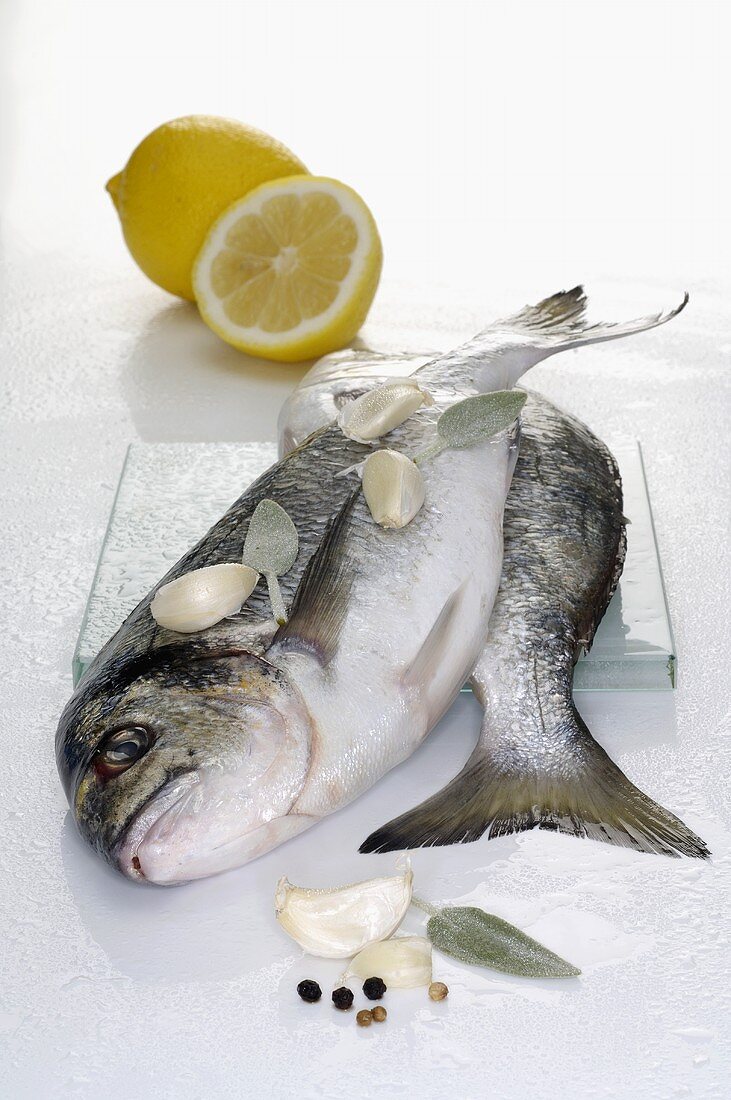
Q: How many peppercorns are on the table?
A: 6